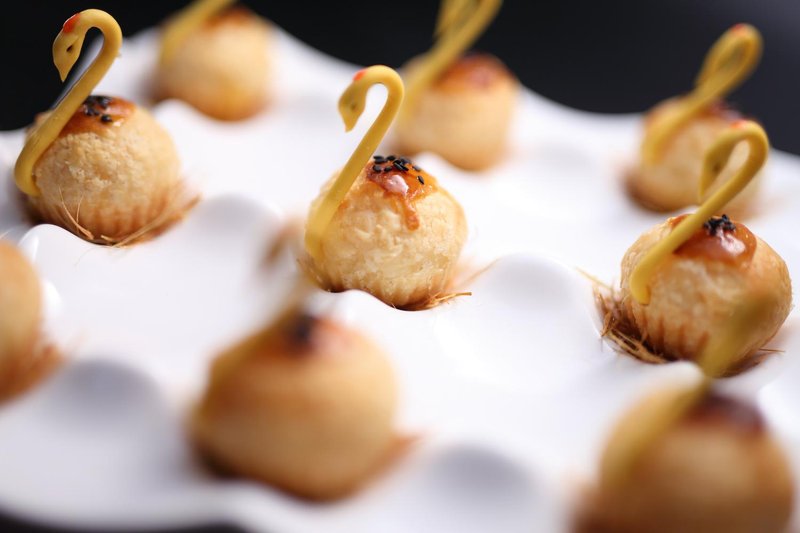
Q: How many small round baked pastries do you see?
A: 9